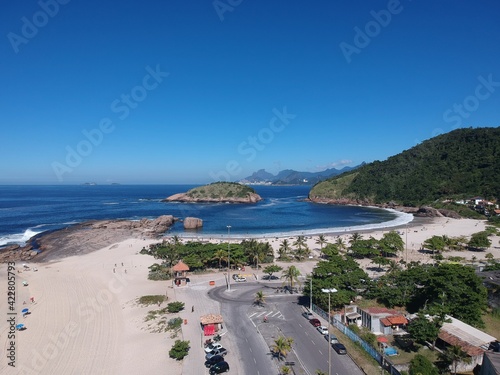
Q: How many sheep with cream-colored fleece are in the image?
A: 0